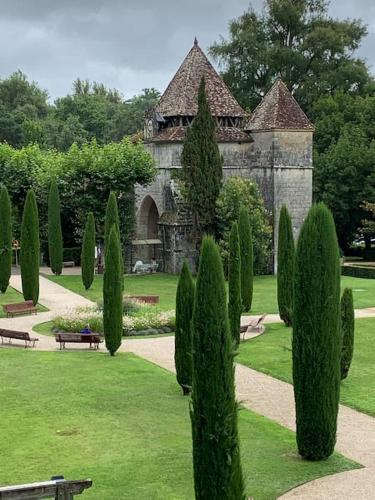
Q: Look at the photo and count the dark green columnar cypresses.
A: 13